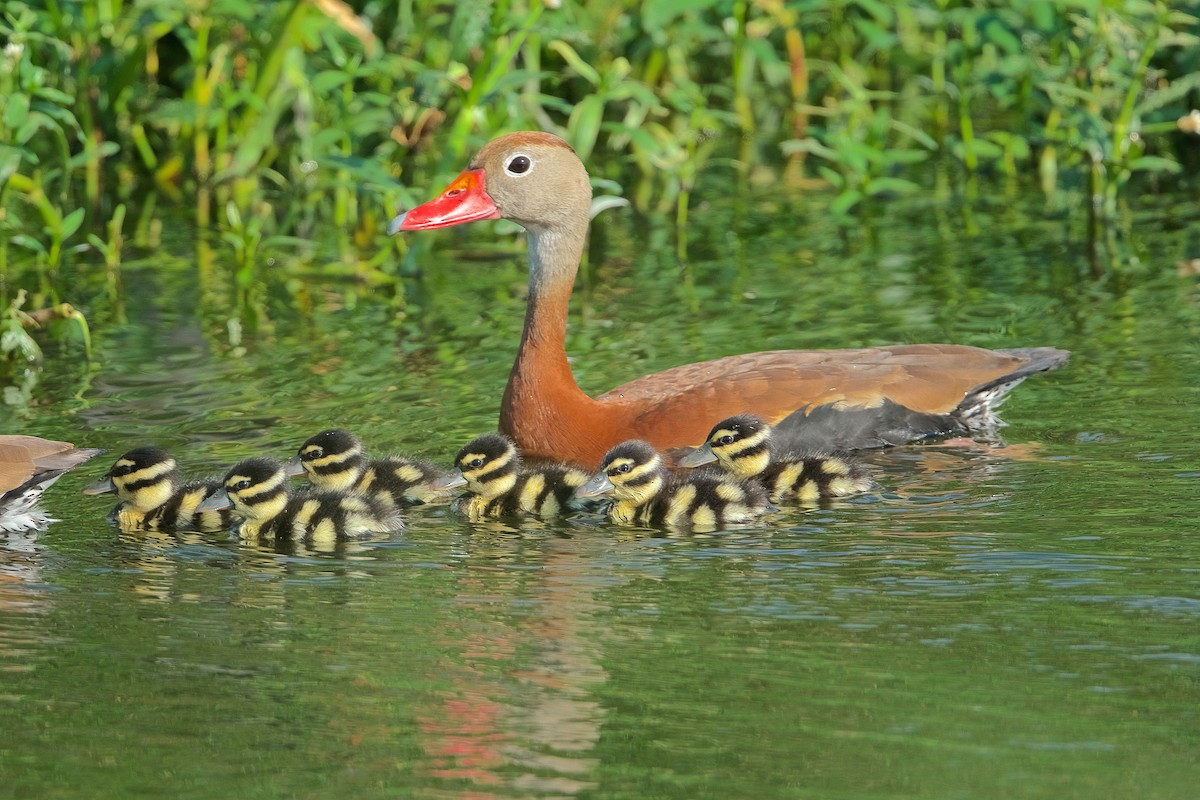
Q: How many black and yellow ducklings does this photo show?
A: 6